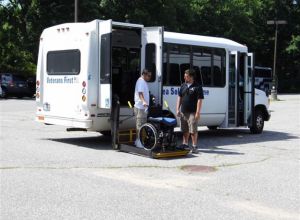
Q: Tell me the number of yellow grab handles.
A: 2